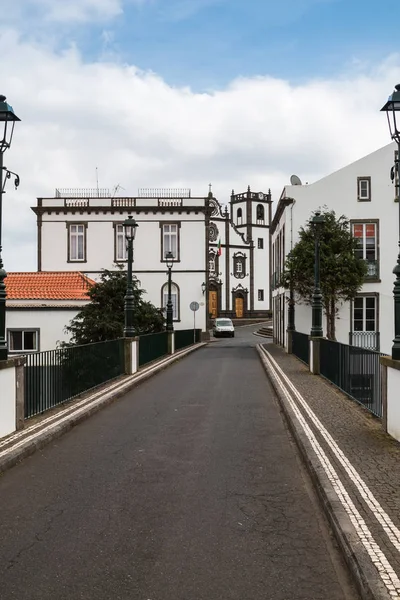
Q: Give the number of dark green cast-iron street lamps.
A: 6